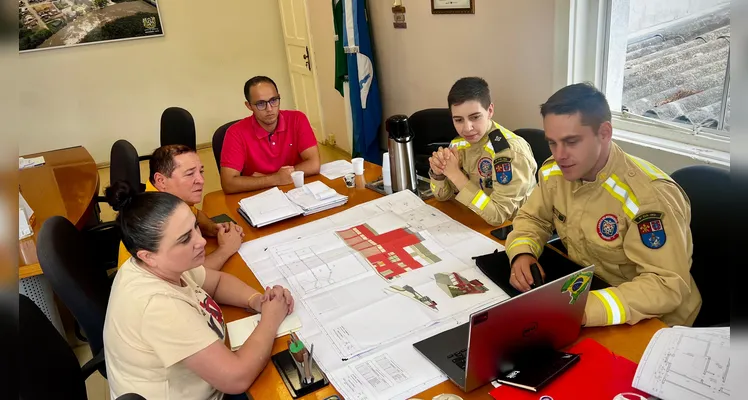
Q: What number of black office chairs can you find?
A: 8